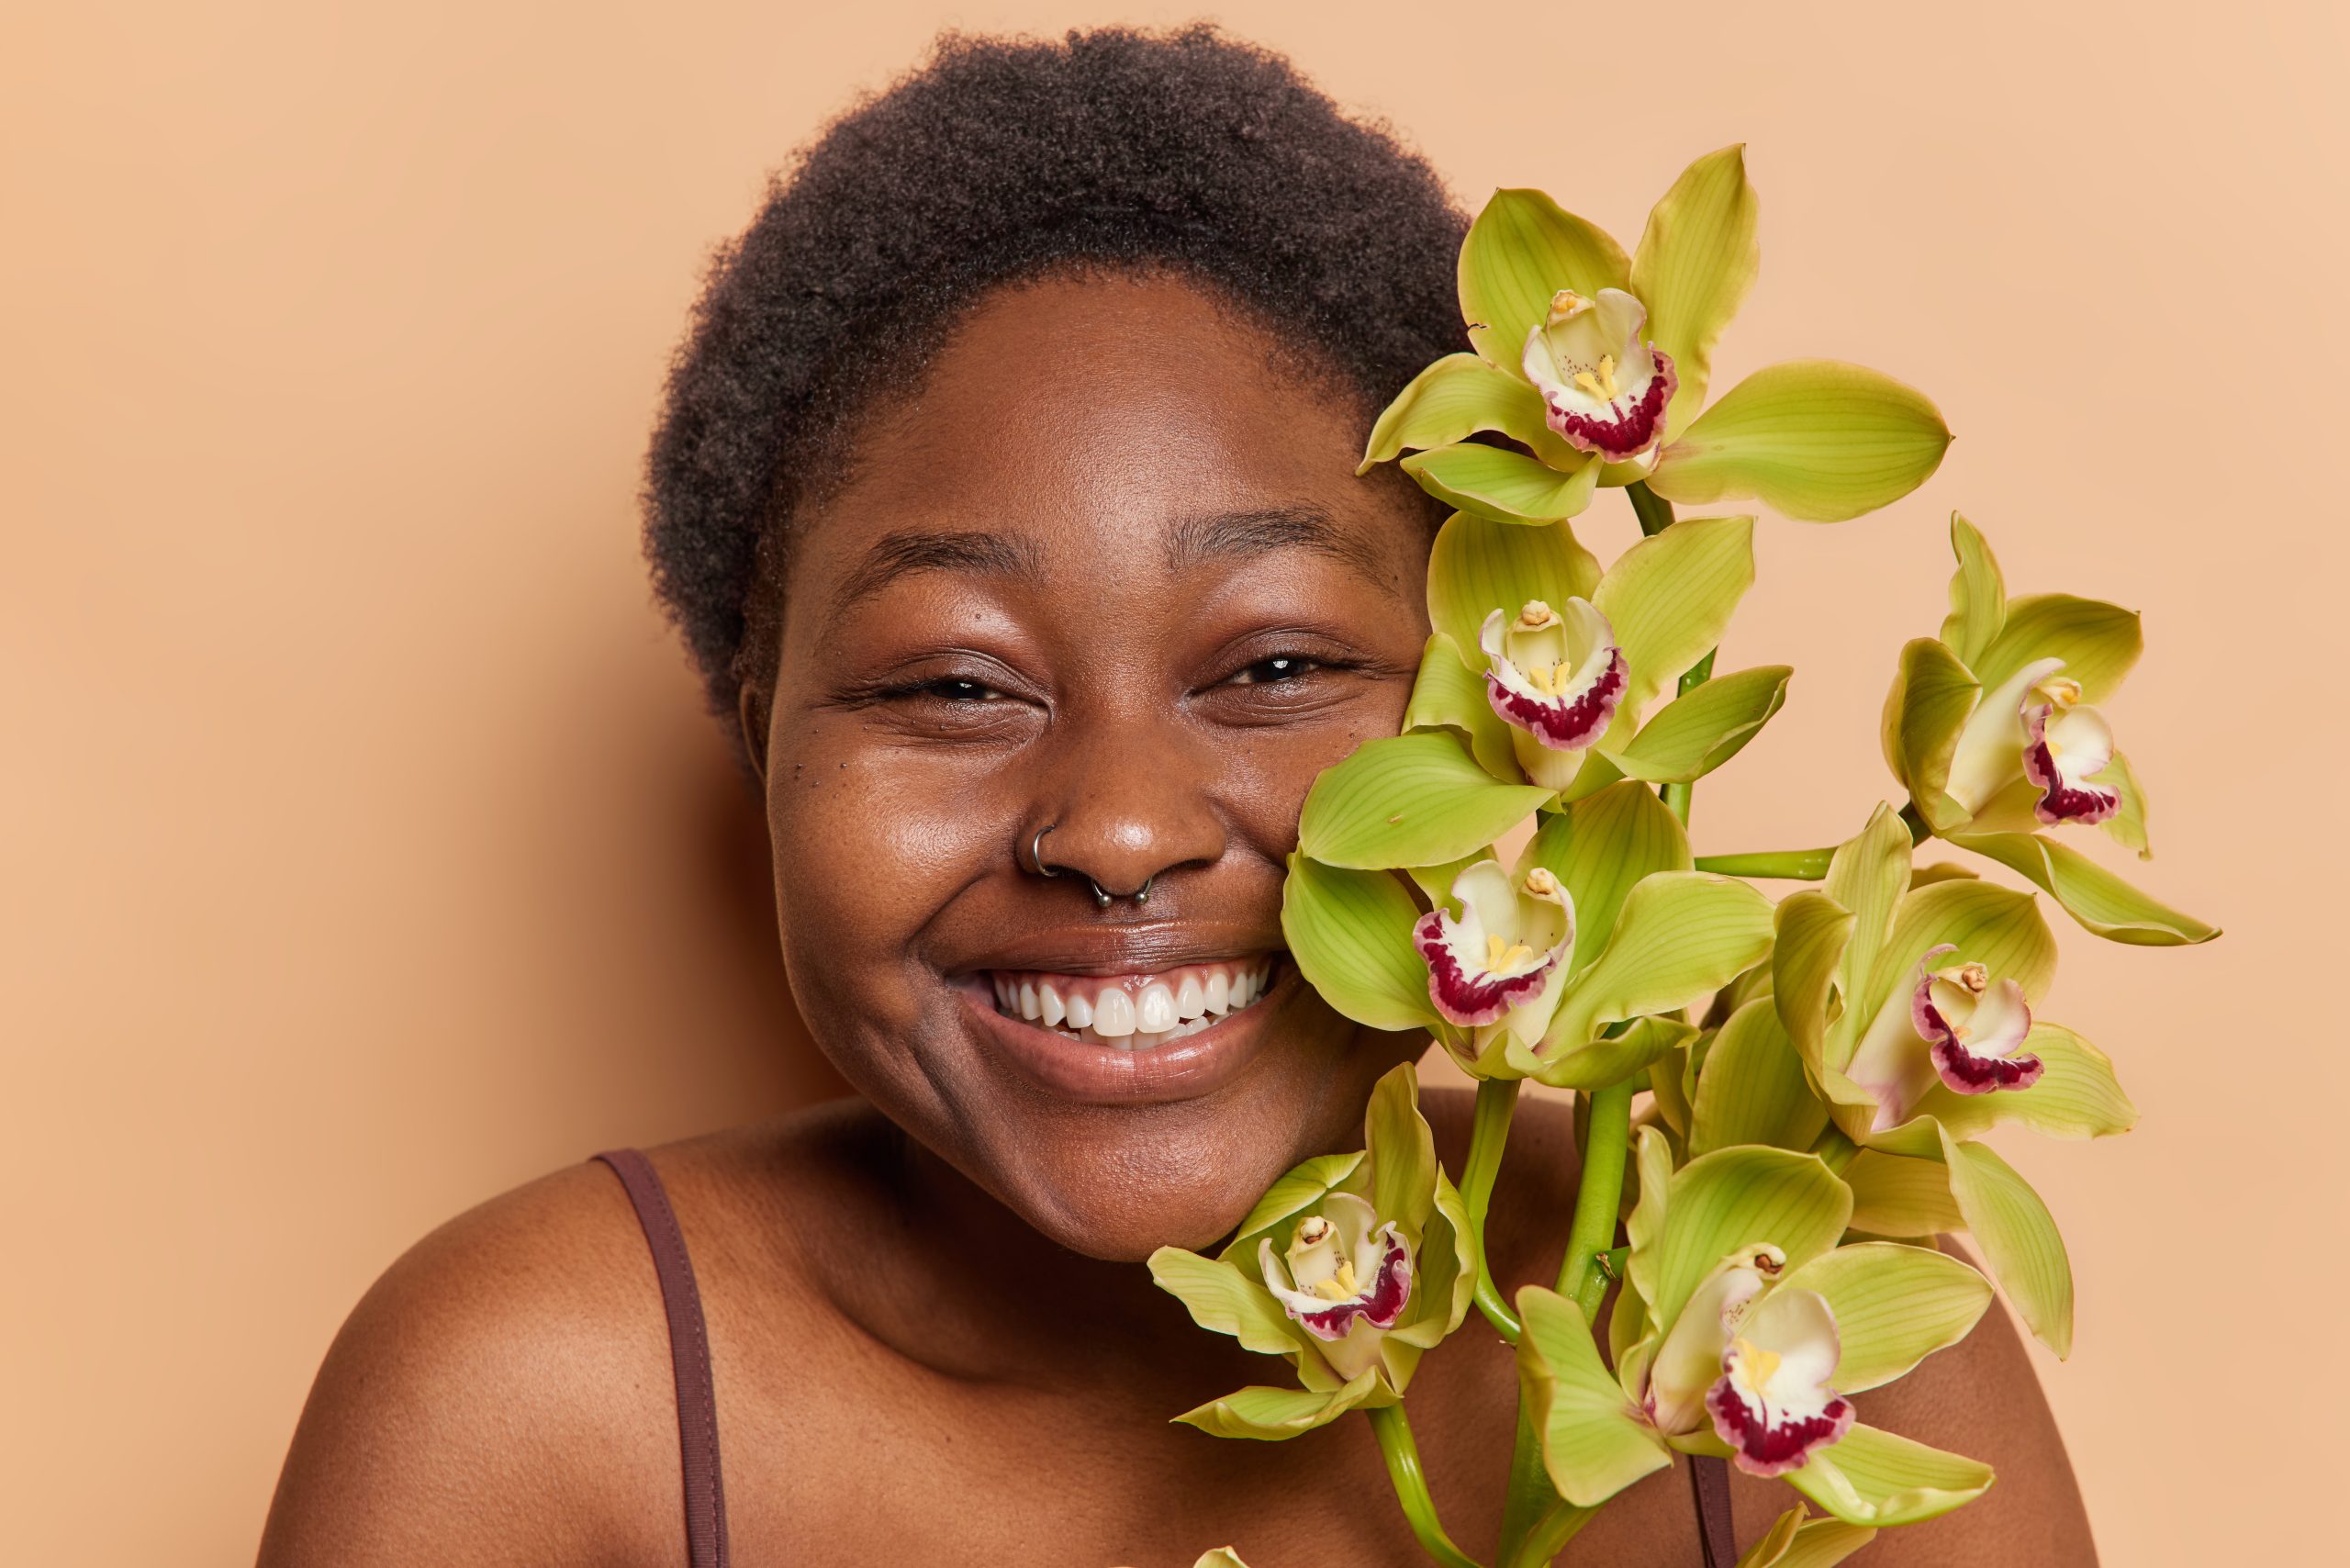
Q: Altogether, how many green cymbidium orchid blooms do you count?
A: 7